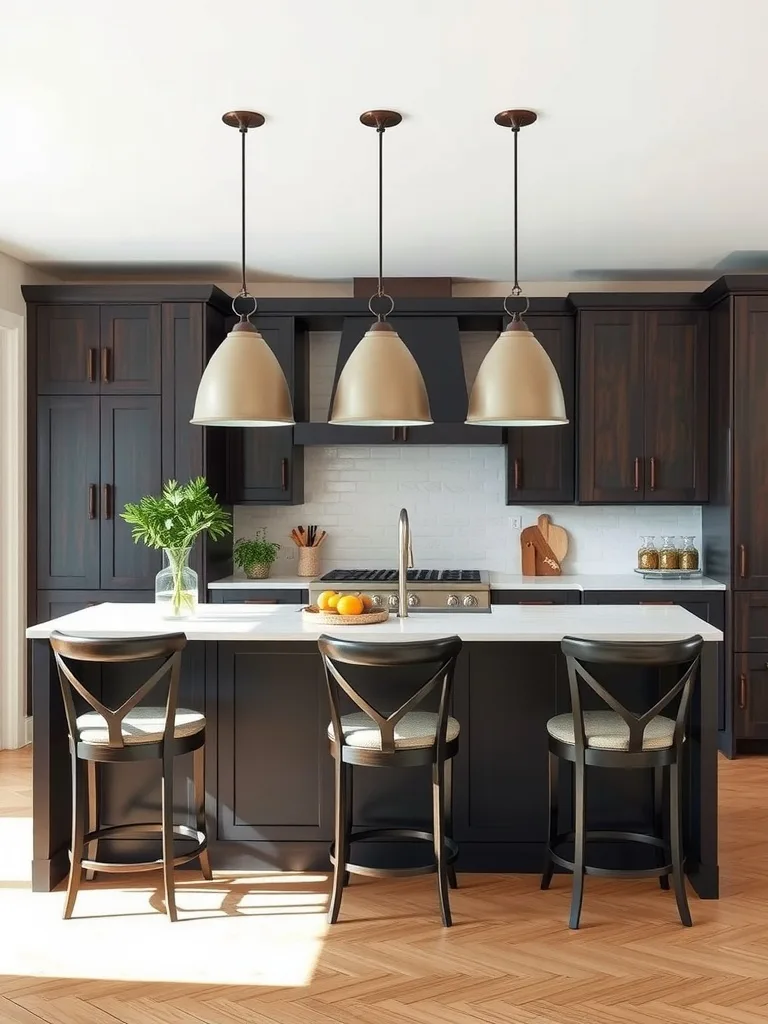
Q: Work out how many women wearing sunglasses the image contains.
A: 0